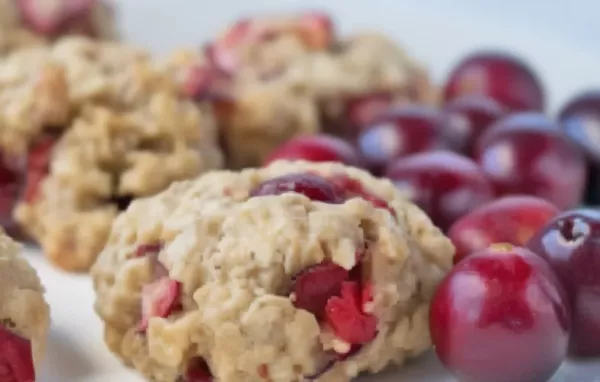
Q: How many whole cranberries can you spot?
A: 10